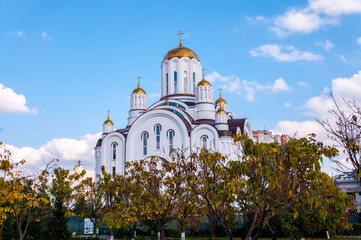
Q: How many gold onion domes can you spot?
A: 6